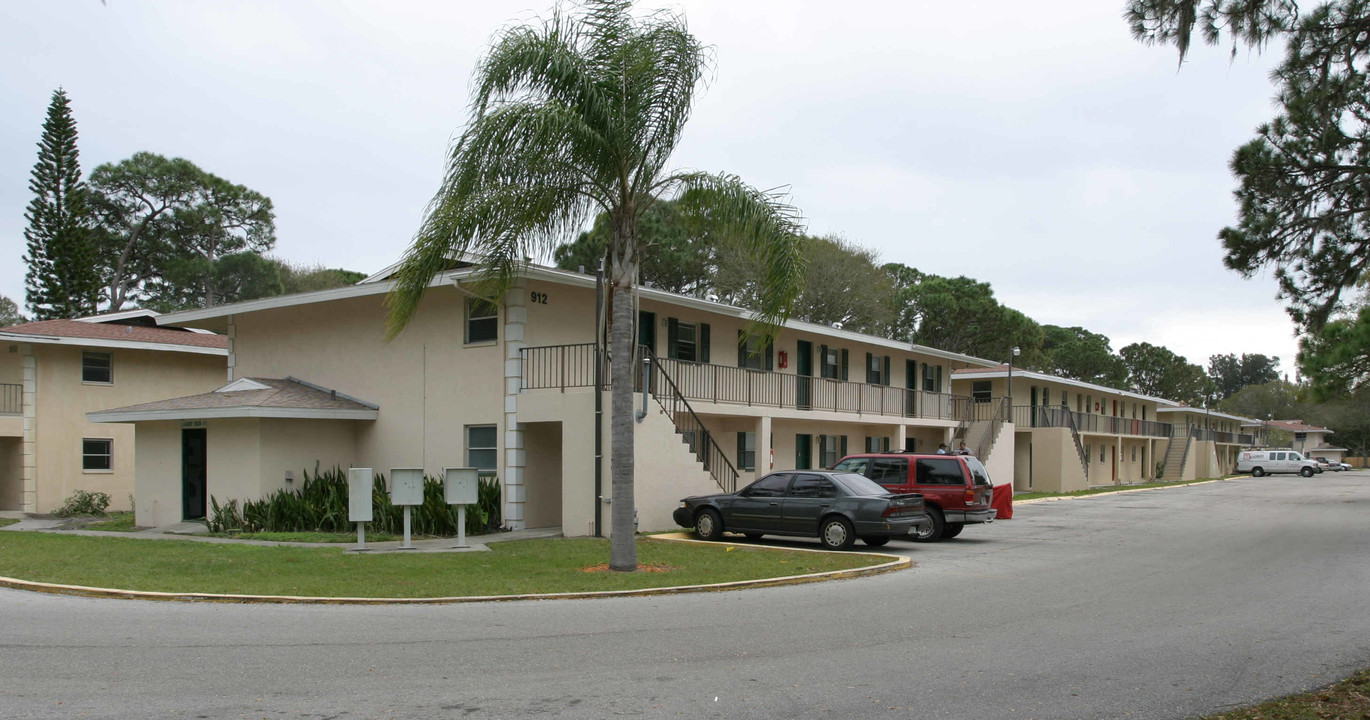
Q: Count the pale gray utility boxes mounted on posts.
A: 3